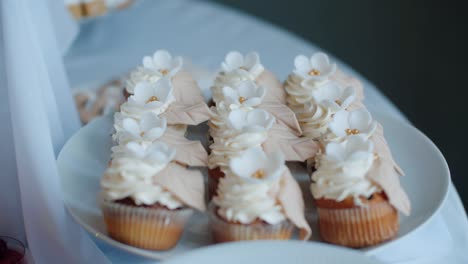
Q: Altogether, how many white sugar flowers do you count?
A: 12